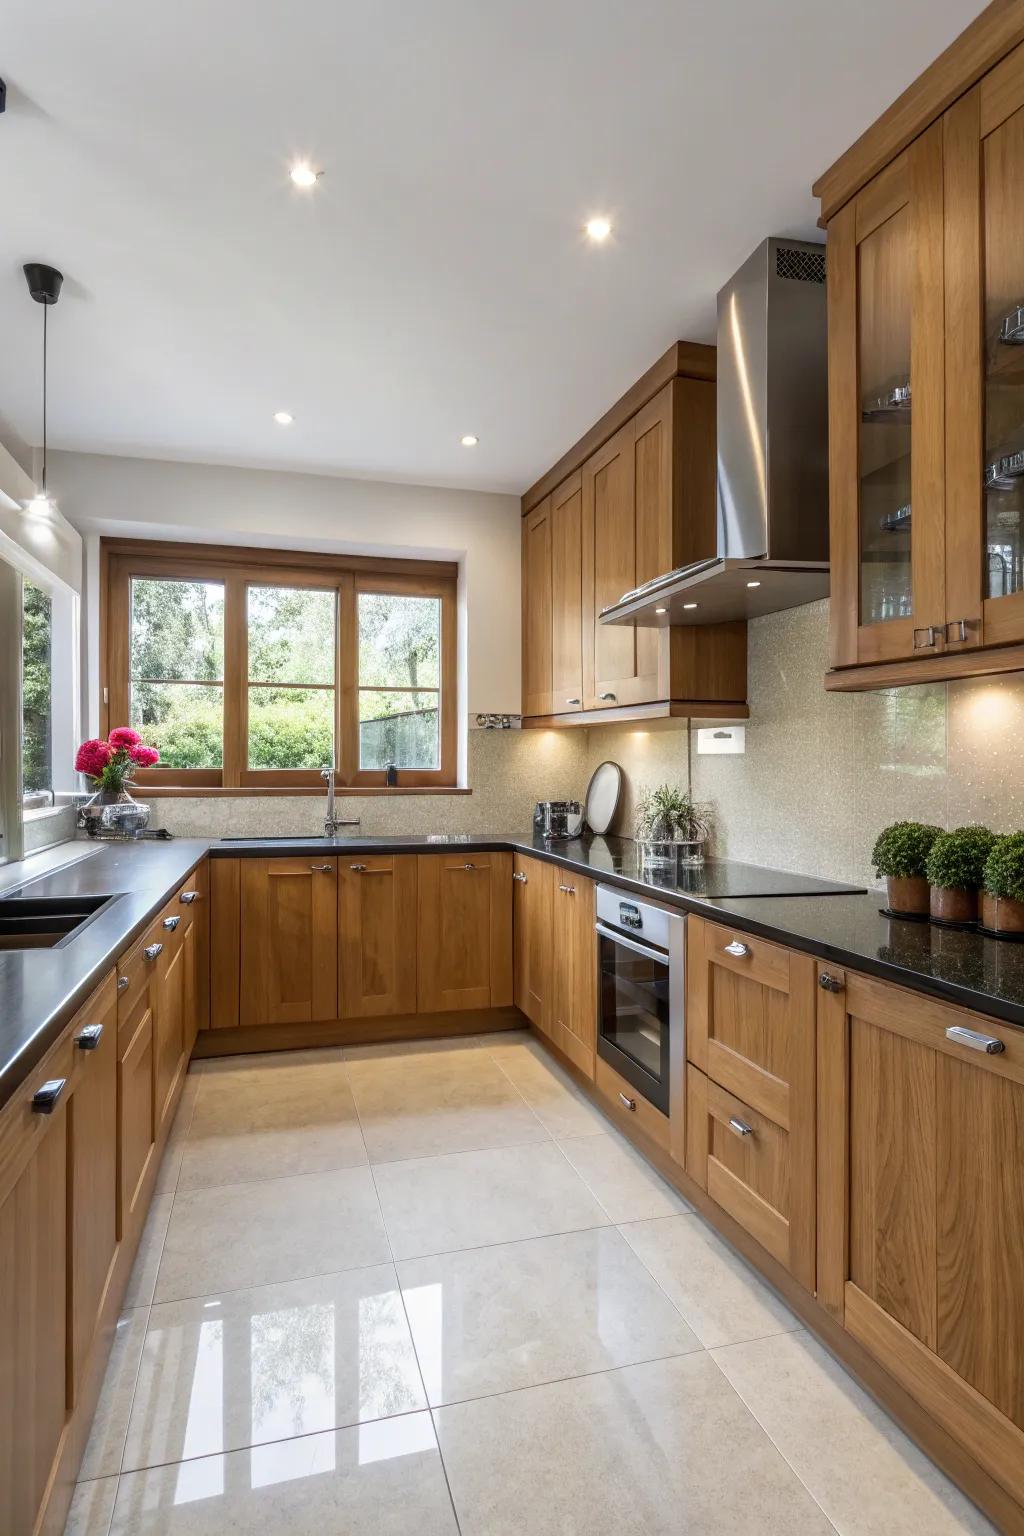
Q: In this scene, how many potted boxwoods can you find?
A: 3